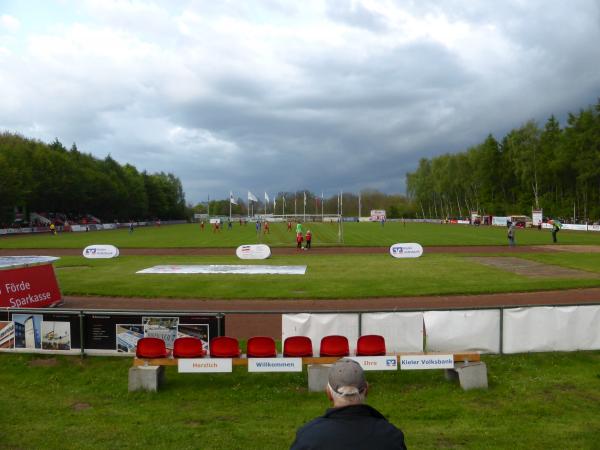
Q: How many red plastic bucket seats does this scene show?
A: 7